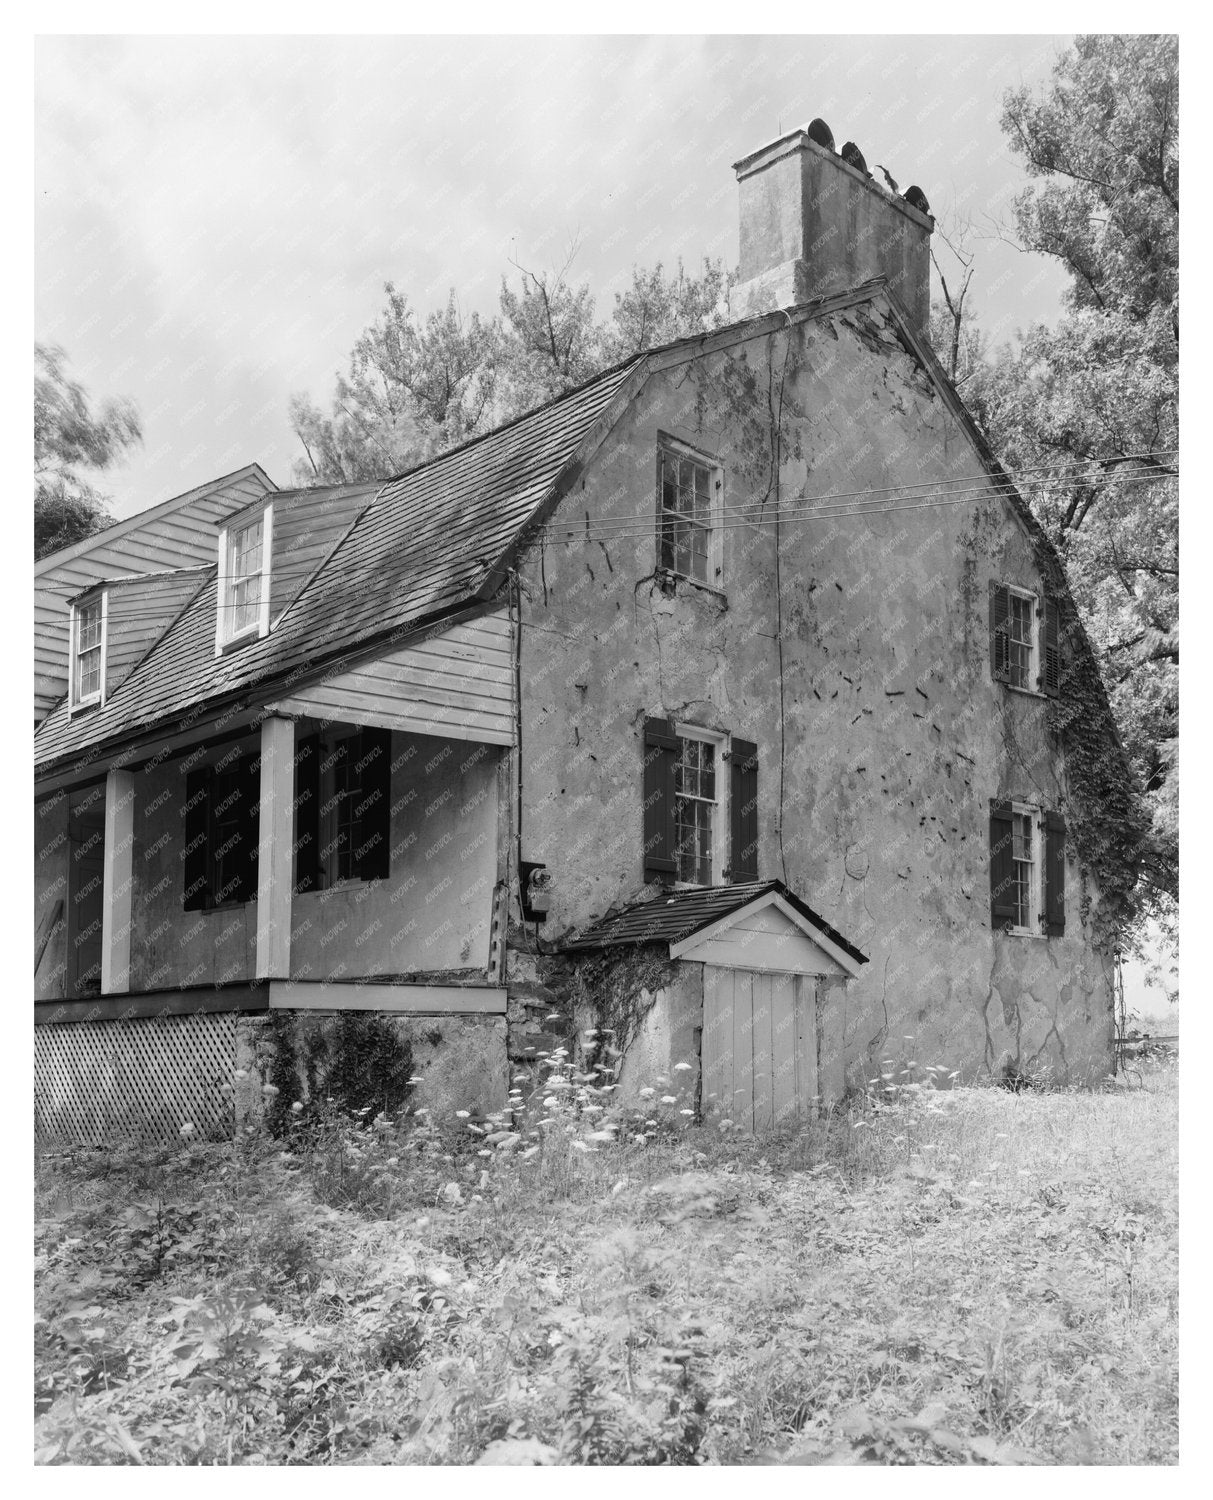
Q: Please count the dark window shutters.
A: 10